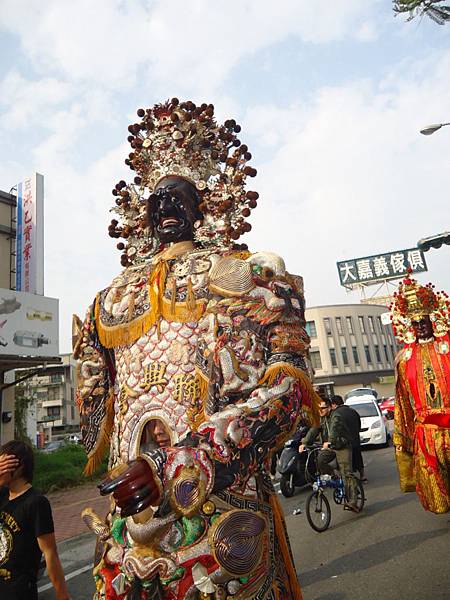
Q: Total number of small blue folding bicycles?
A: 1